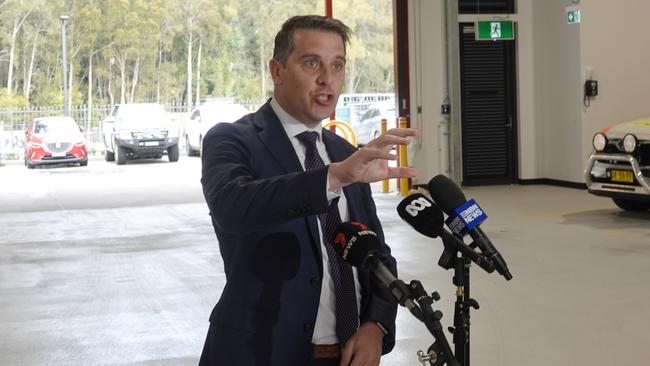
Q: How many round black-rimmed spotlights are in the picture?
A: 2